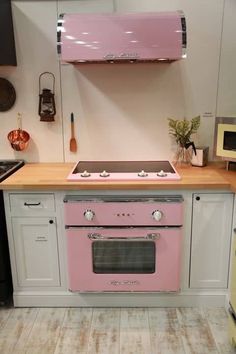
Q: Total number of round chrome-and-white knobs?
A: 6